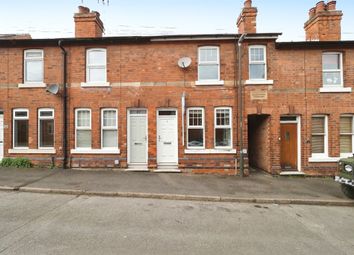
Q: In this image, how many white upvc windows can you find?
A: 13